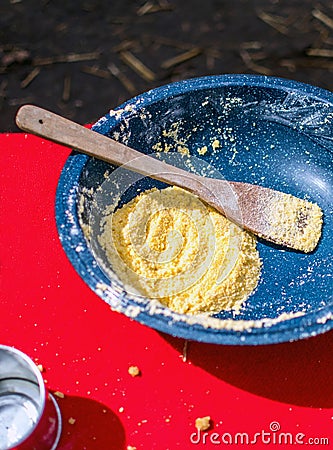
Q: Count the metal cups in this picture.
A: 1